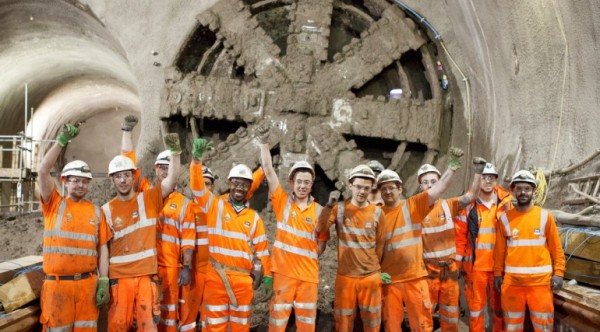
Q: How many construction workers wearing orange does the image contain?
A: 12